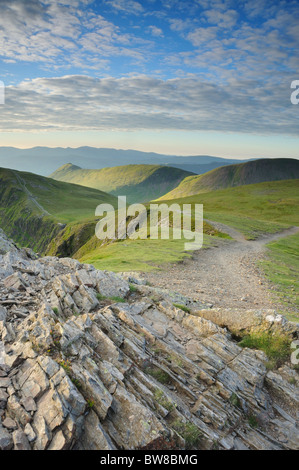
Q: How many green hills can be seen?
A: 3